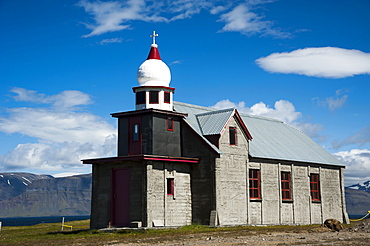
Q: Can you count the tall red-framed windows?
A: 3